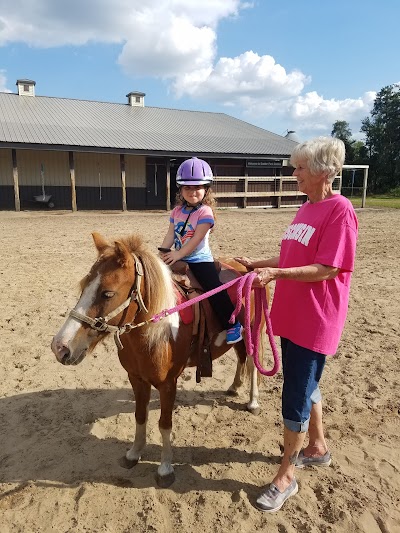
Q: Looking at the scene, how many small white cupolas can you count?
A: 2